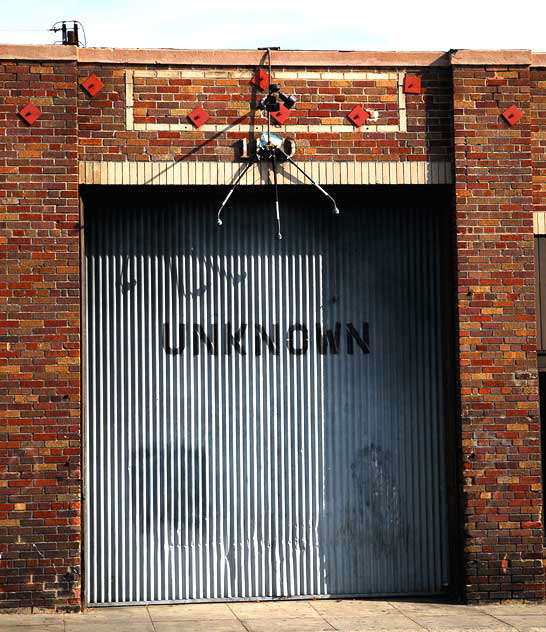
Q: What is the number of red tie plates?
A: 8